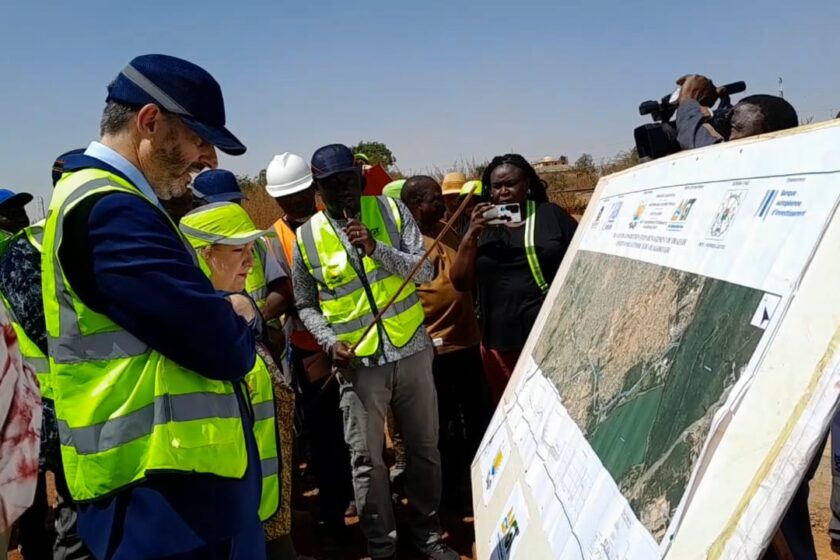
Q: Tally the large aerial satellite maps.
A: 1